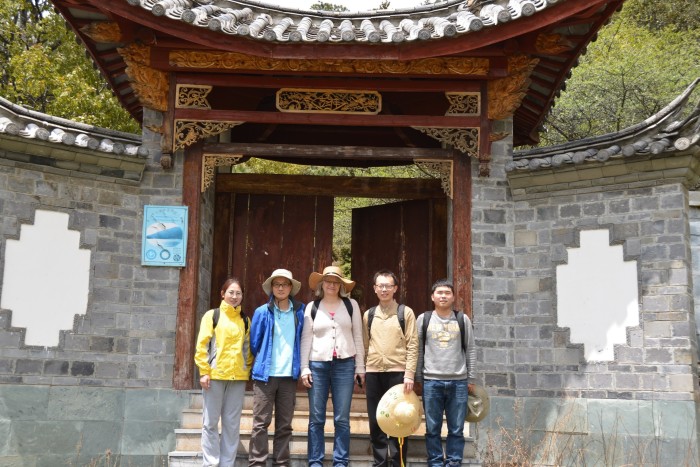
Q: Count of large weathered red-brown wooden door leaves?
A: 2